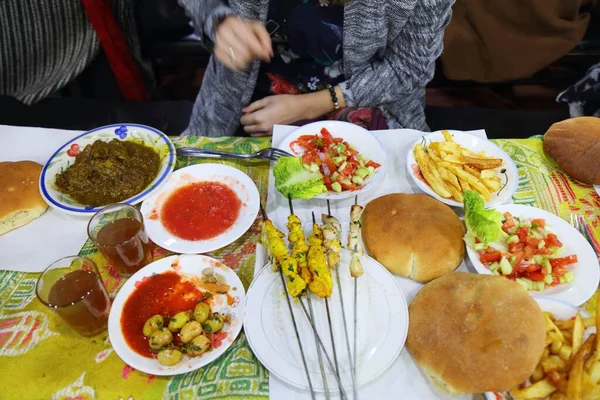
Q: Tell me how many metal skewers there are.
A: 6